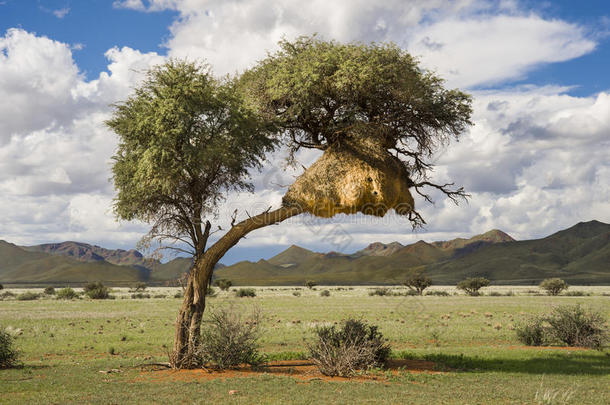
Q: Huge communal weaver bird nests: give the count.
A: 1